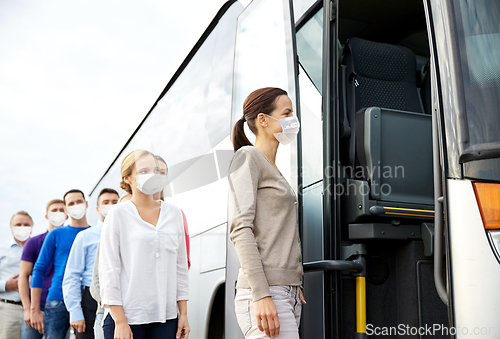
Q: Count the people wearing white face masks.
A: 6